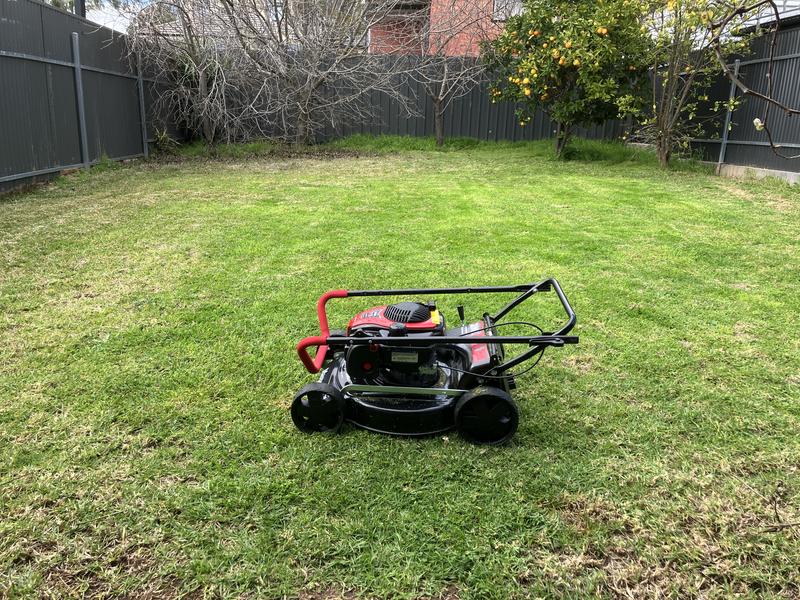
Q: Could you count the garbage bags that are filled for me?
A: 0